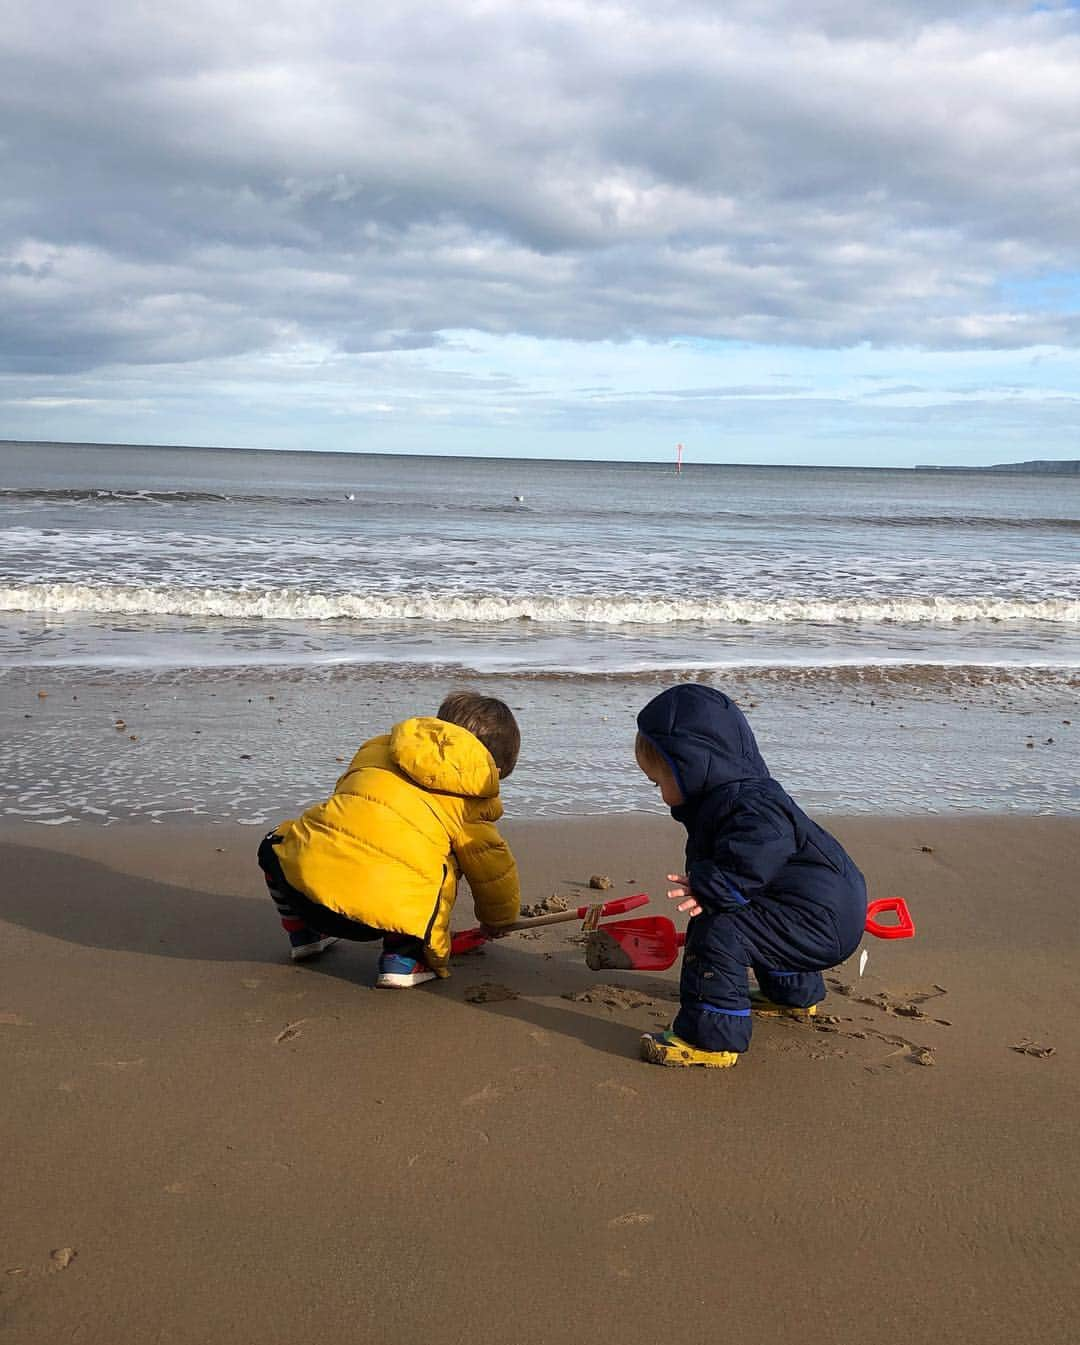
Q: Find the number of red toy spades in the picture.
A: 2